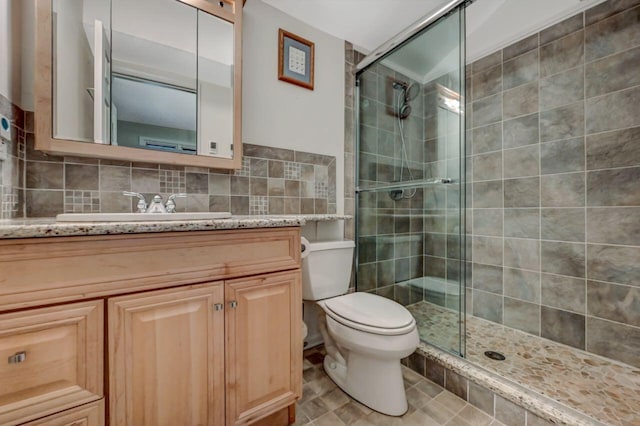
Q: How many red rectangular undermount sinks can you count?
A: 0